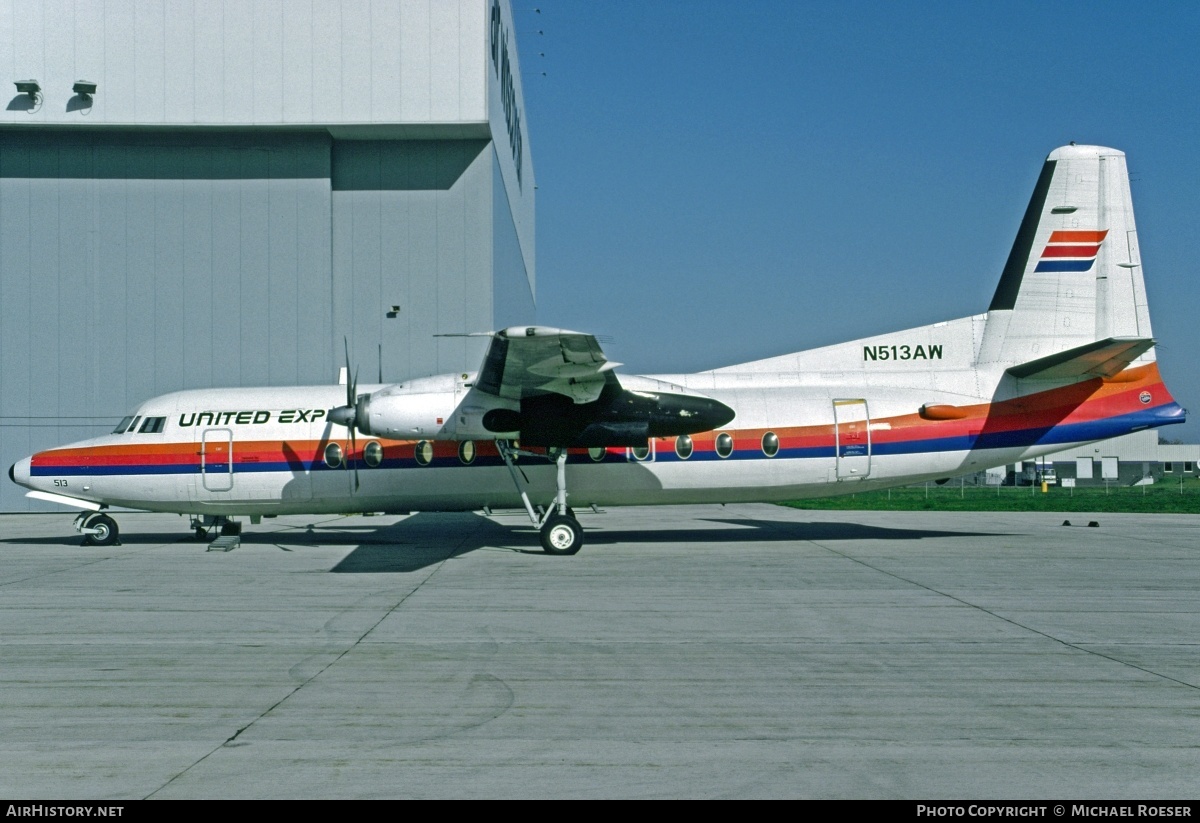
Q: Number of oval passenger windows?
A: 11